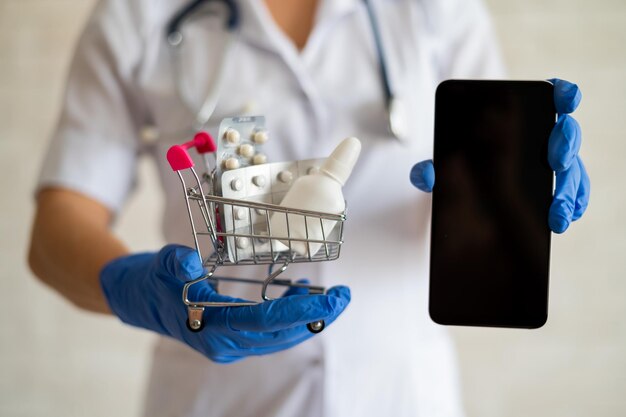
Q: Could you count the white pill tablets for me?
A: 13